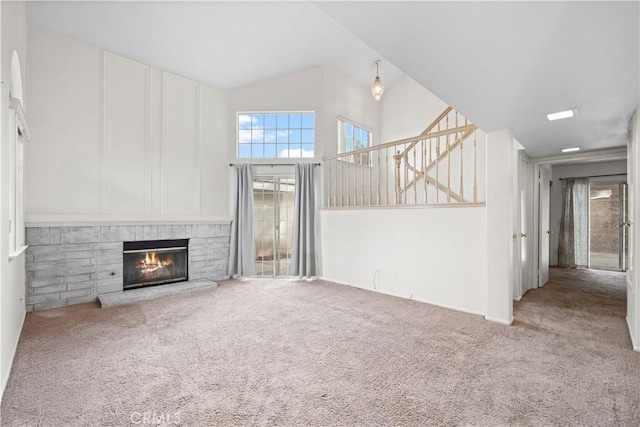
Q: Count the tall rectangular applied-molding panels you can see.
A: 2